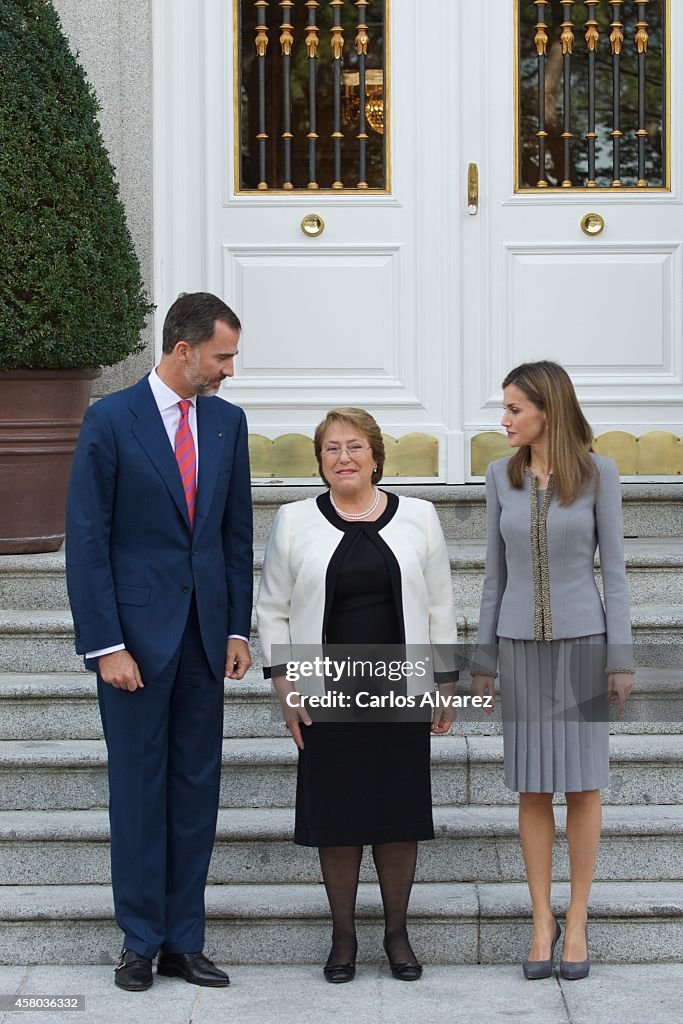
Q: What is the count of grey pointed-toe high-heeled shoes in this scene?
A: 2